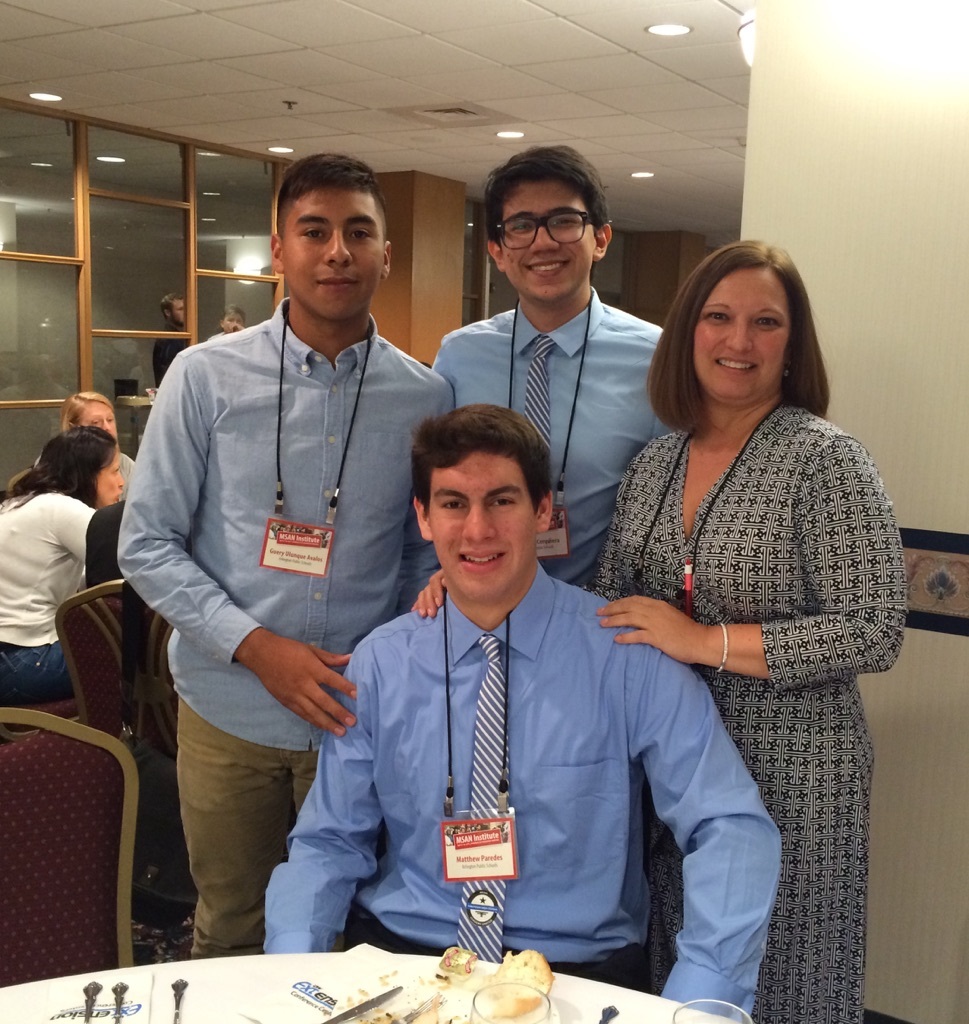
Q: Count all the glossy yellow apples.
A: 0